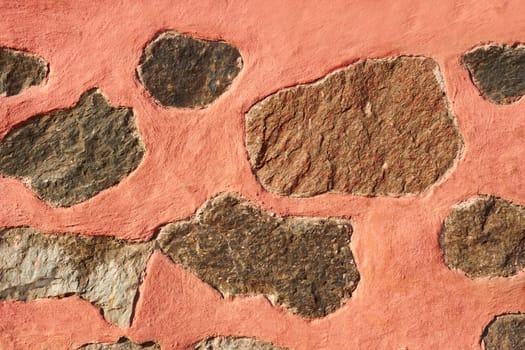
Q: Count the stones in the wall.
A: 11